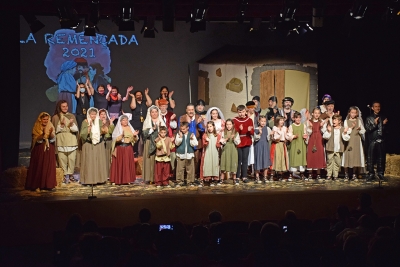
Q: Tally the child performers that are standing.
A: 11